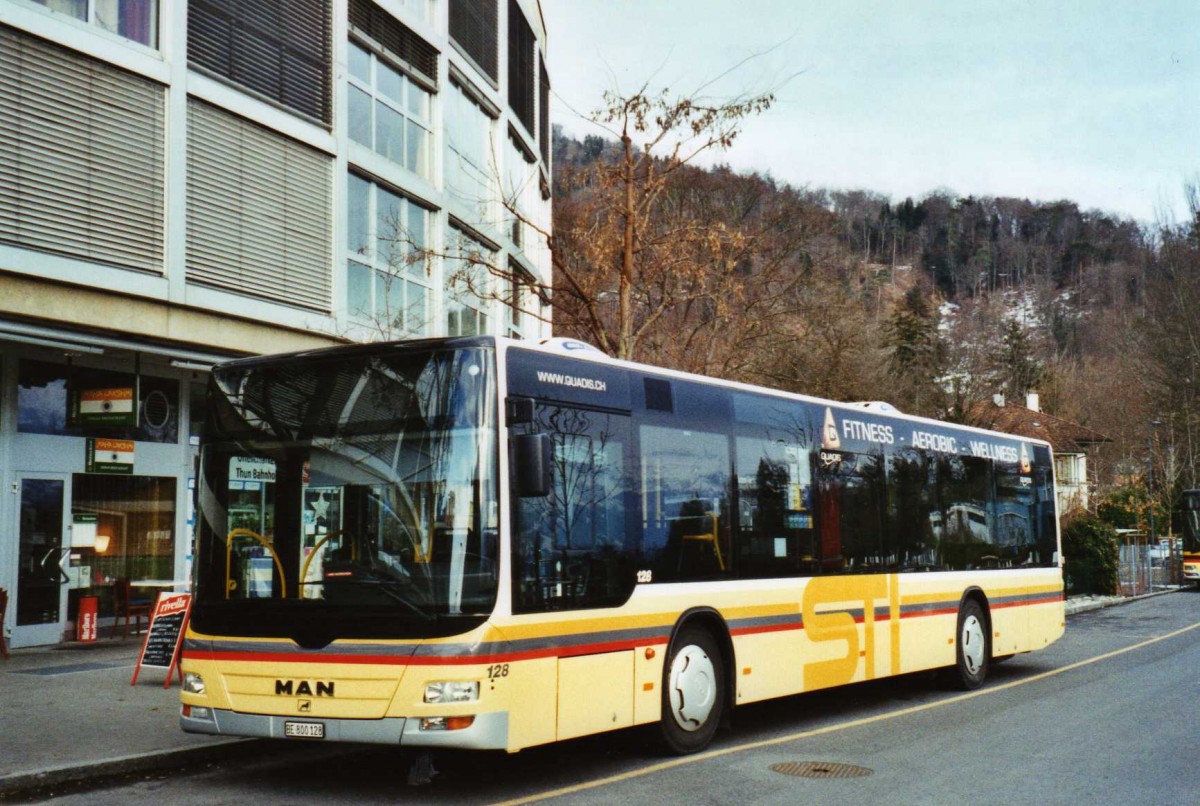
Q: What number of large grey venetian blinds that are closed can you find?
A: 2